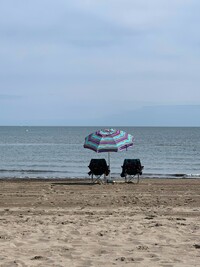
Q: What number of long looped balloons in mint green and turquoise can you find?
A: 0